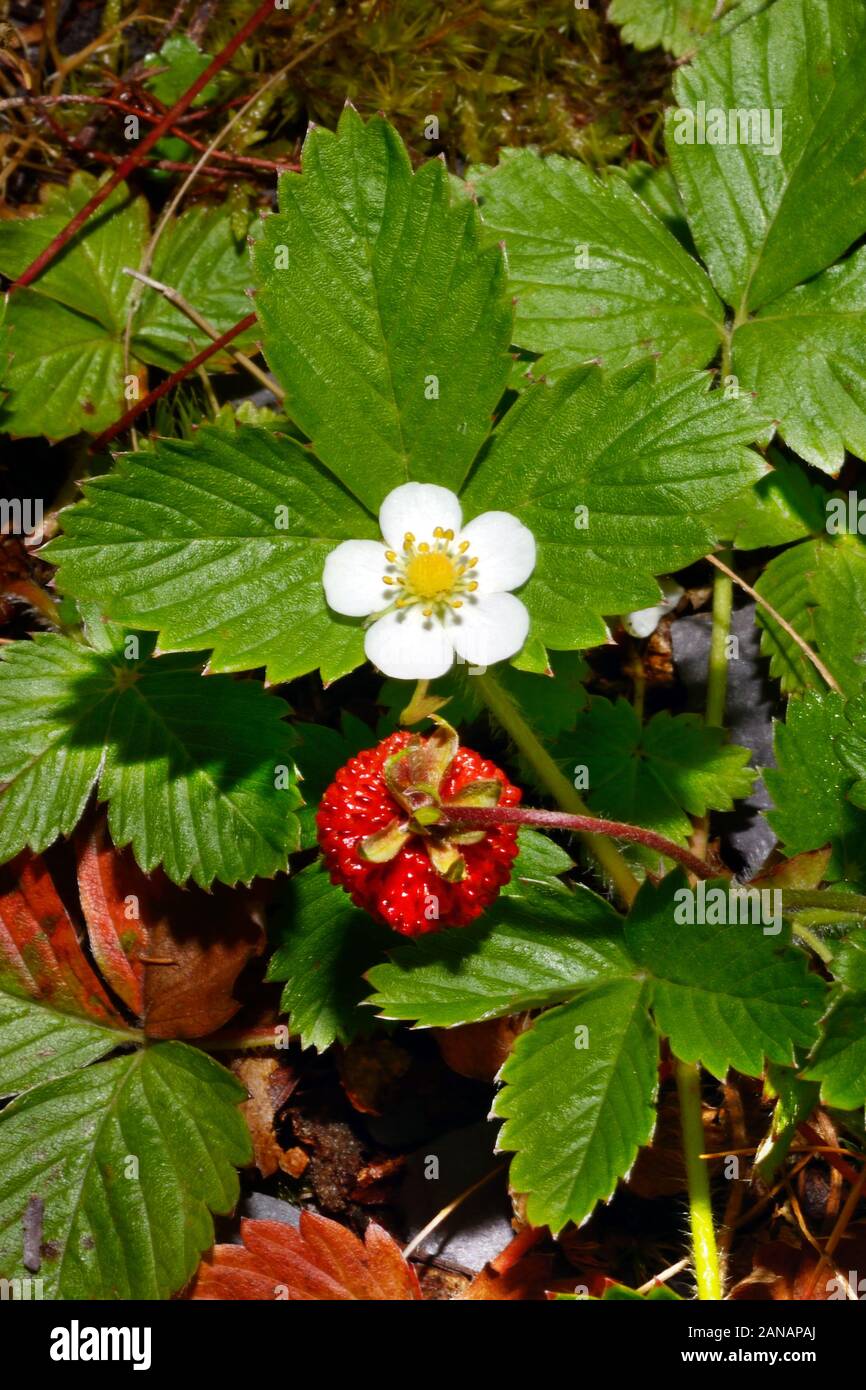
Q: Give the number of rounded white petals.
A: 5